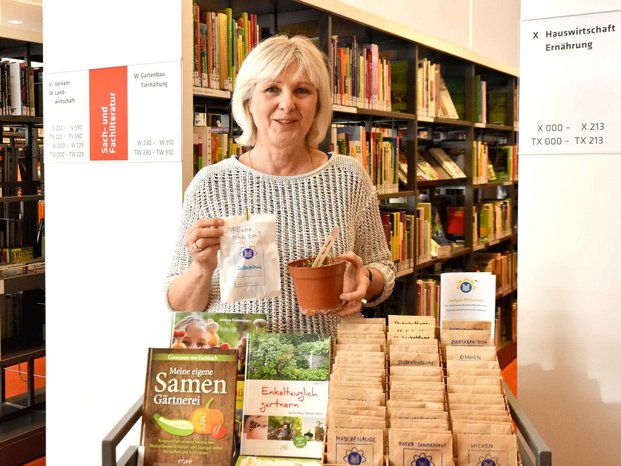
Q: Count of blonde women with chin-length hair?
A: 1